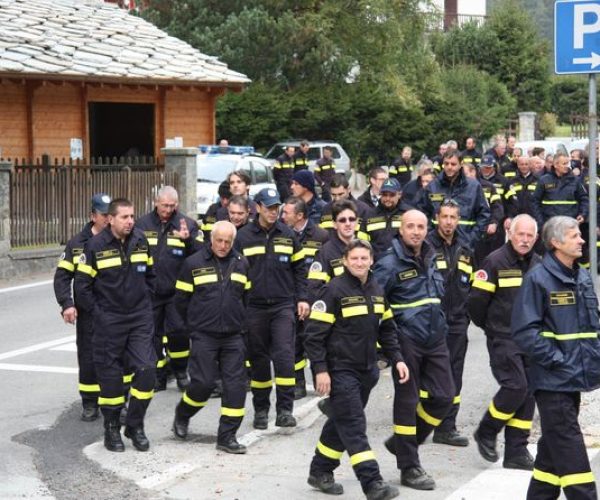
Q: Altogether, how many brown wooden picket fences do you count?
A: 1